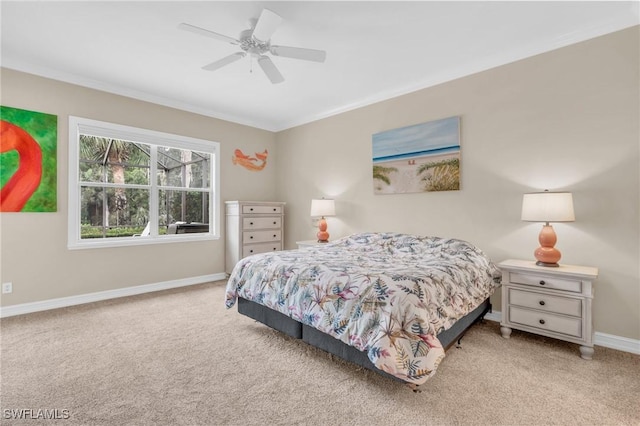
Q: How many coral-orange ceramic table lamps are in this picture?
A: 2